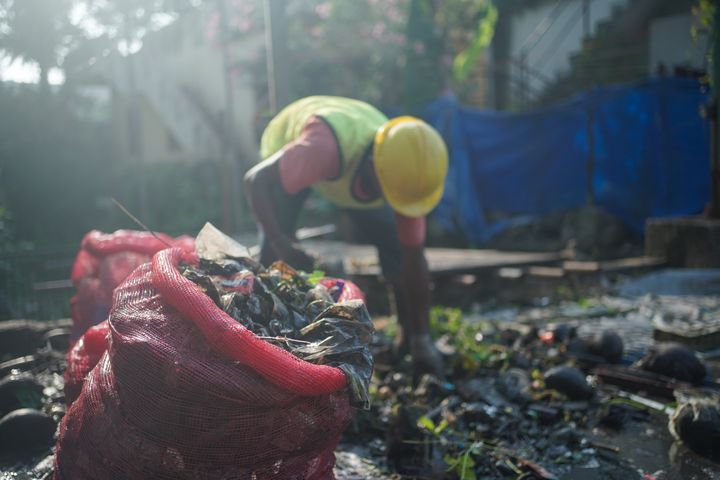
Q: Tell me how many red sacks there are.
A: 3